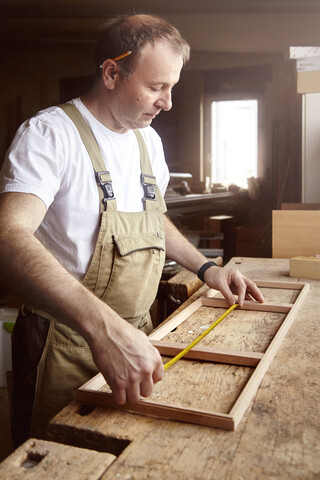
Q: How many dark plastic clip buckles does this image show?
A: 2